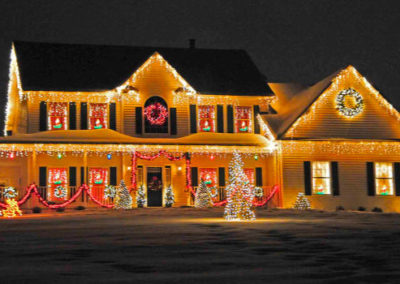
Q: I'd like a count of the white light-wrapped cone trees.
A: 6